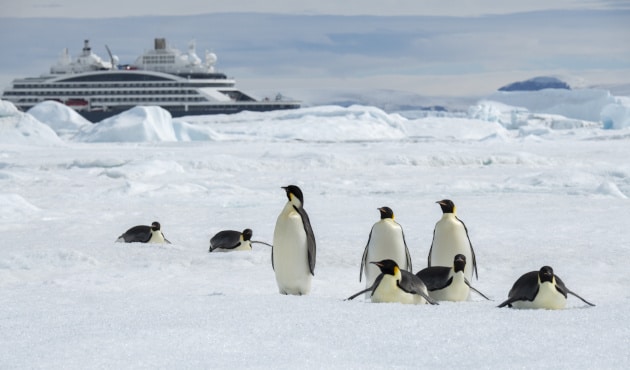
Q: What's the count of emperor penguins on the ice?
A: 8